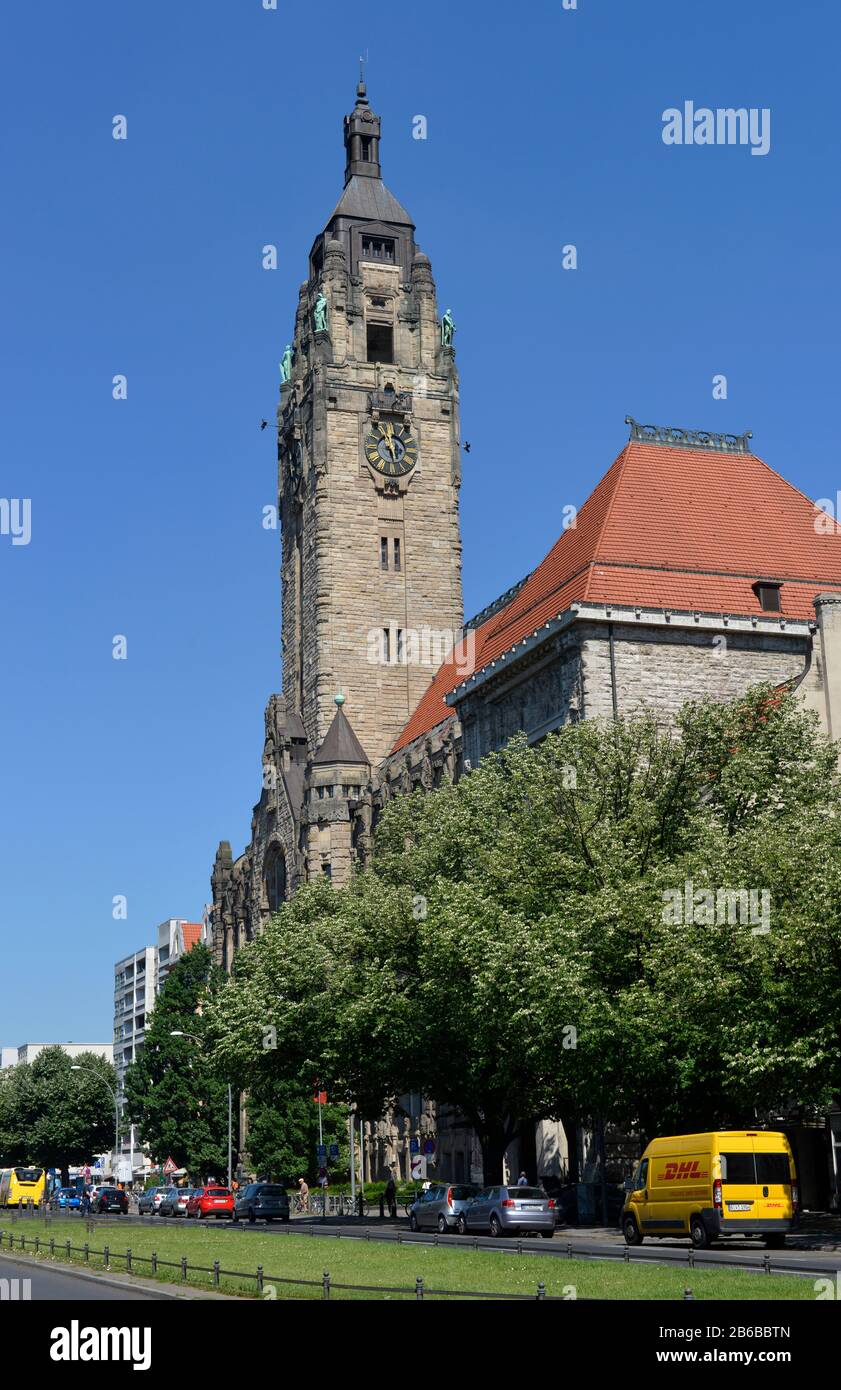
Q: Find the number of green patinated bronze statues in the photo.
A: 3